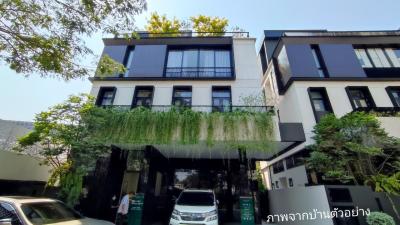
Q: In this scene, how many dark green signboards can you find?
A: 2